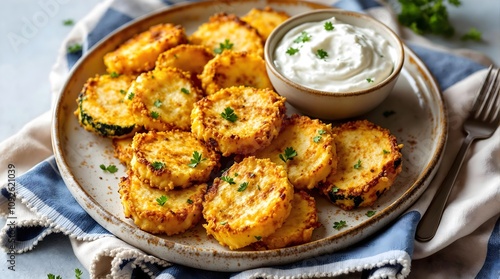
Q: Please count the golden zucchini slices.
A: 15